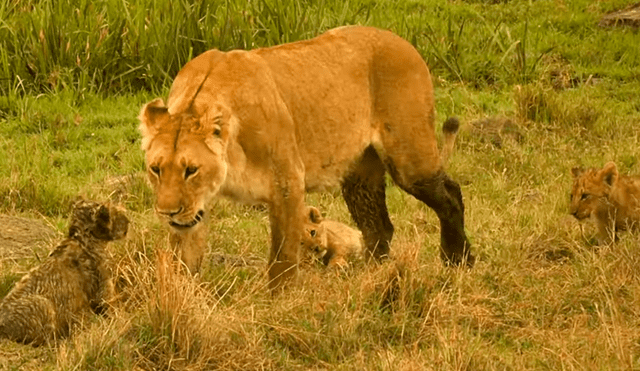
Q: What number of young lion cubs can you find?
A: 3